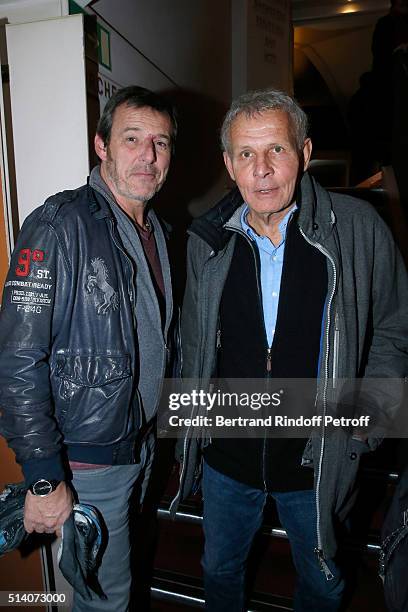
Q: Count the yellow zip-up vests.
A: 0